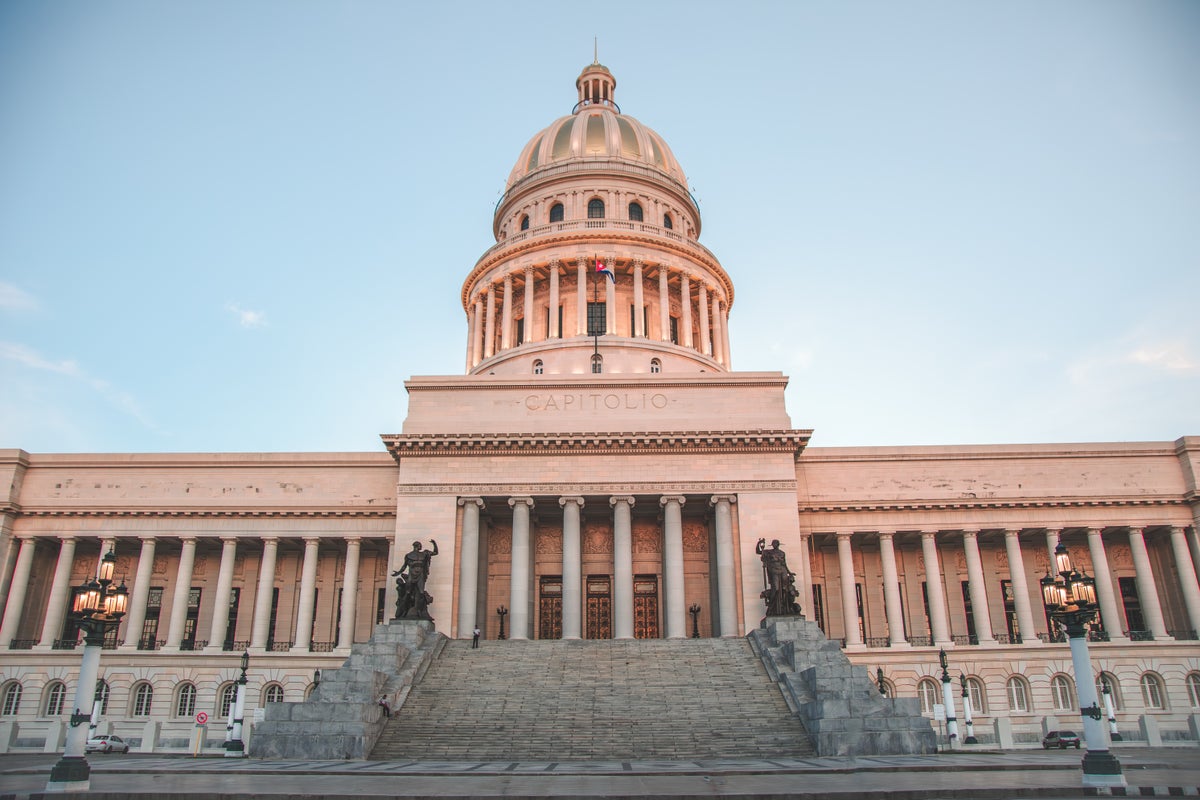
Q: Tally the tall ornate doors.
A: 3